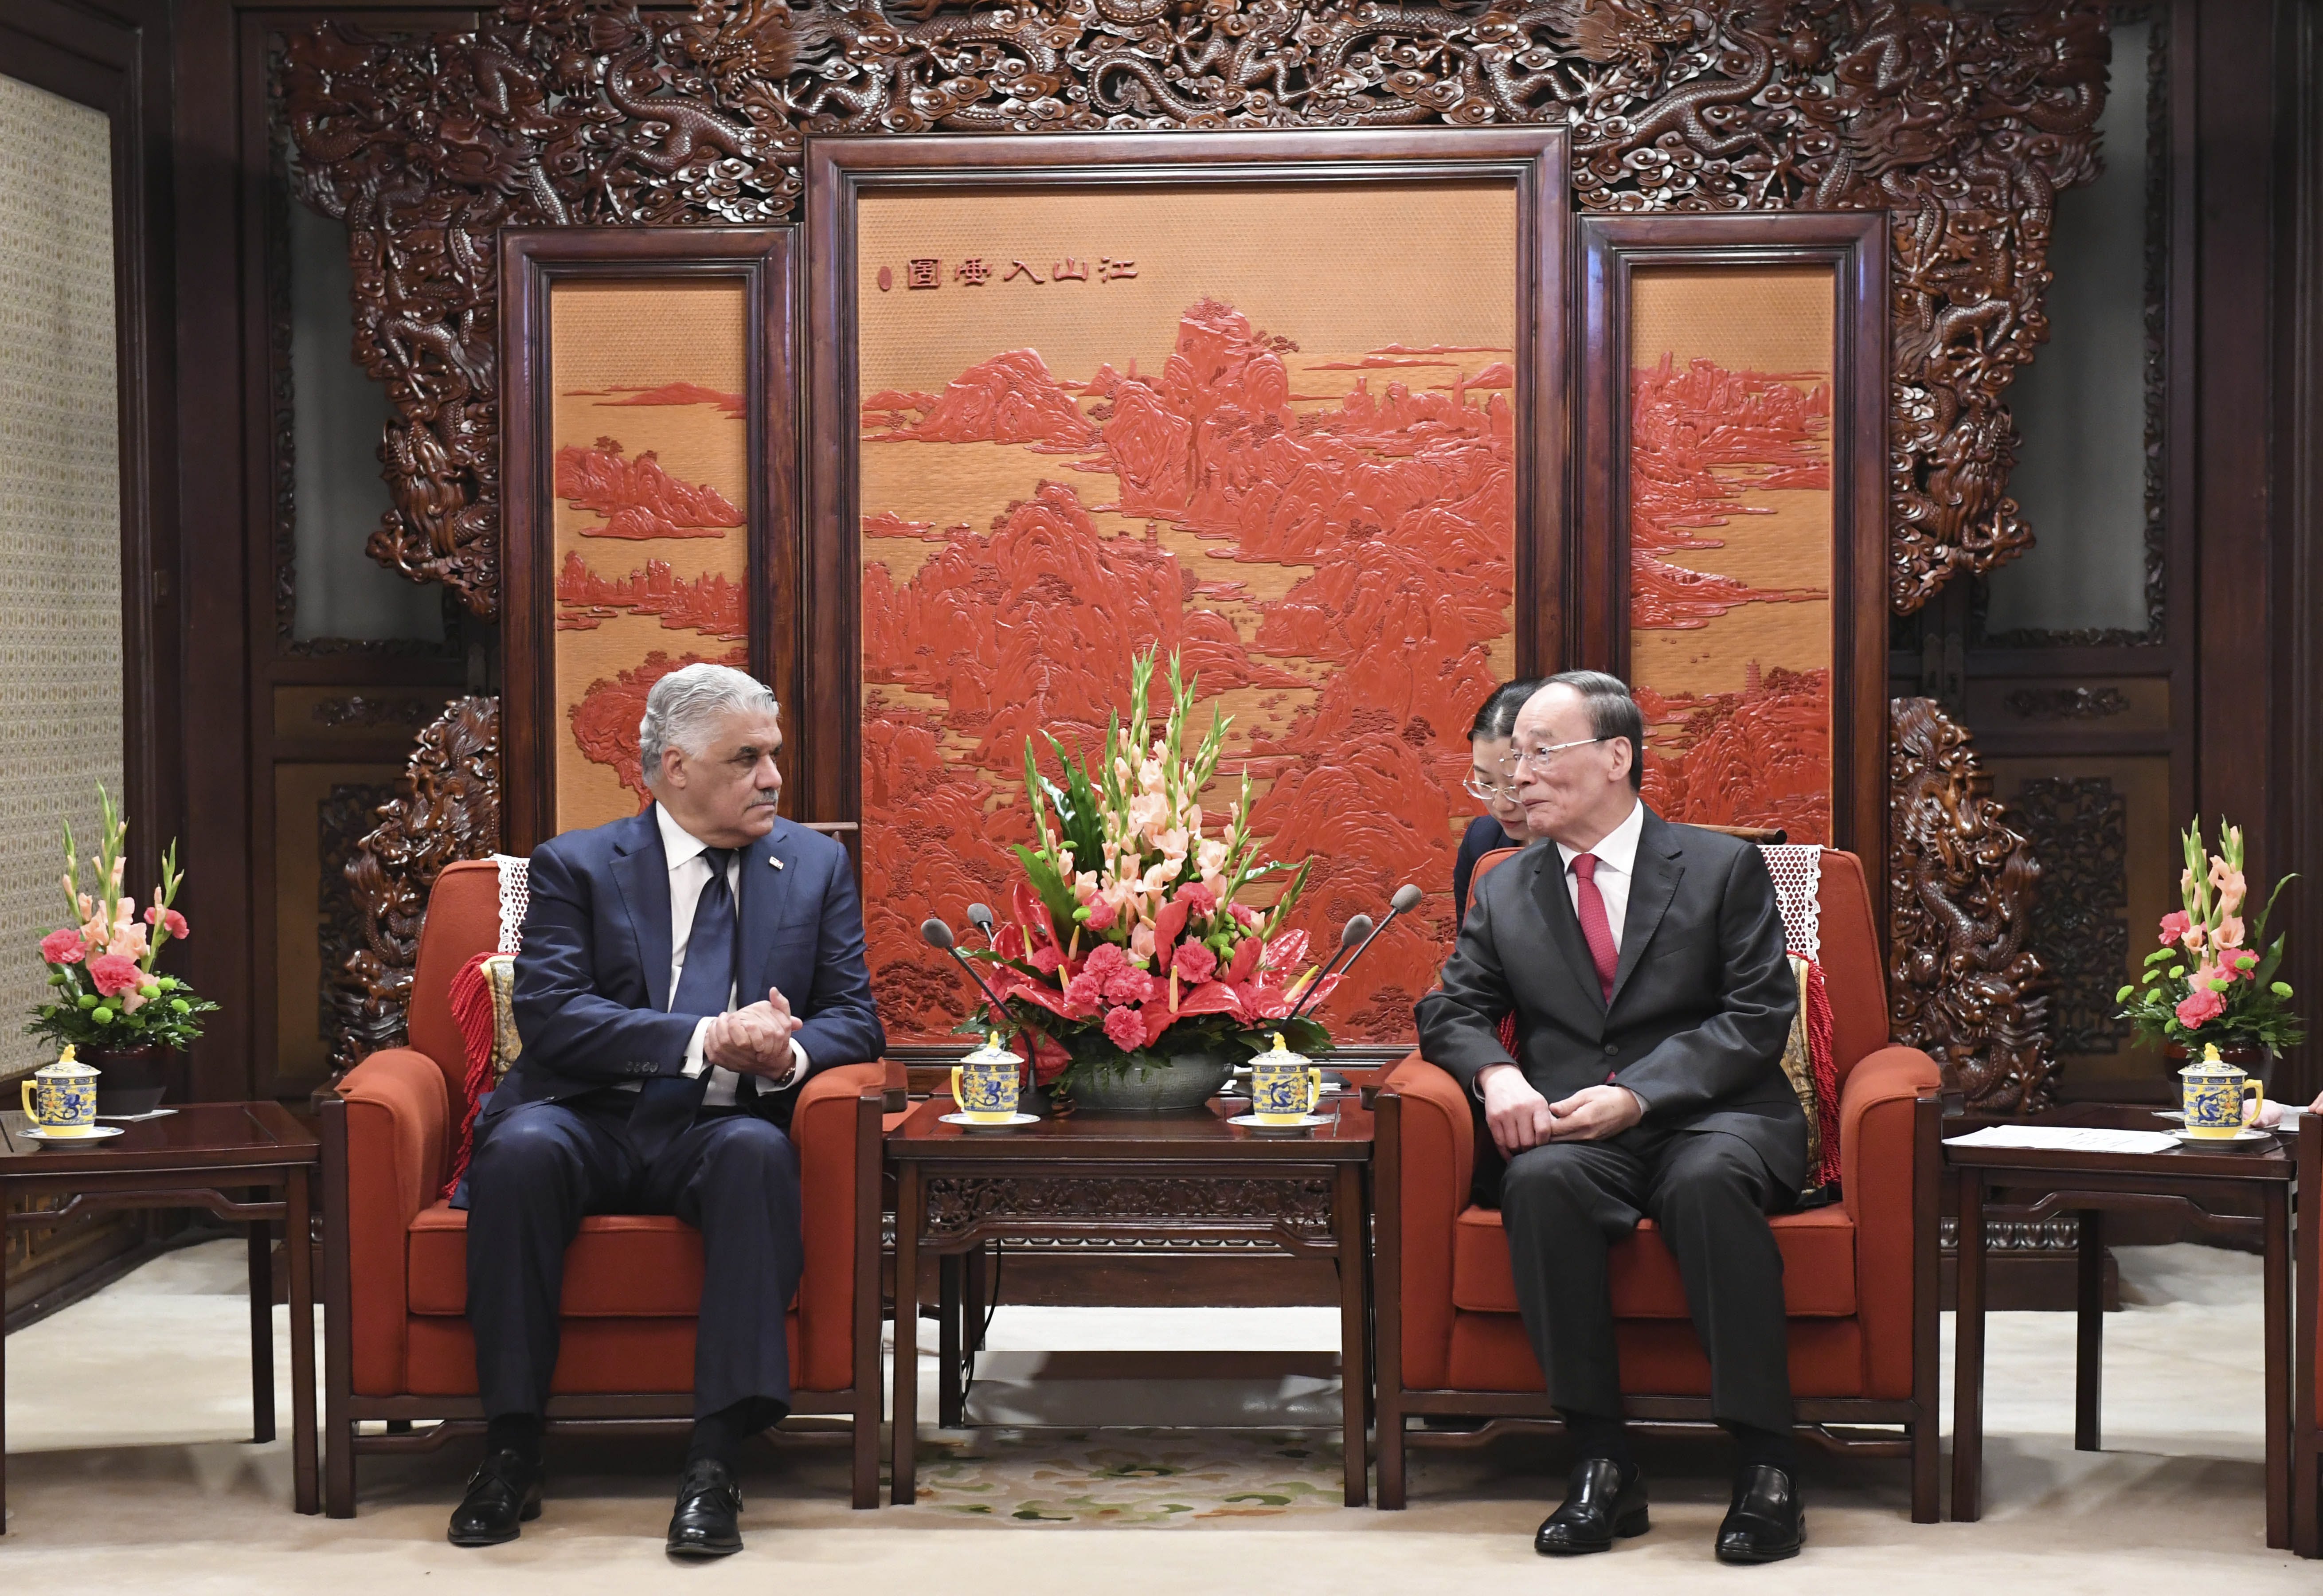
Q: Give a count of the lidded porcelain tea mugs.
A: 4